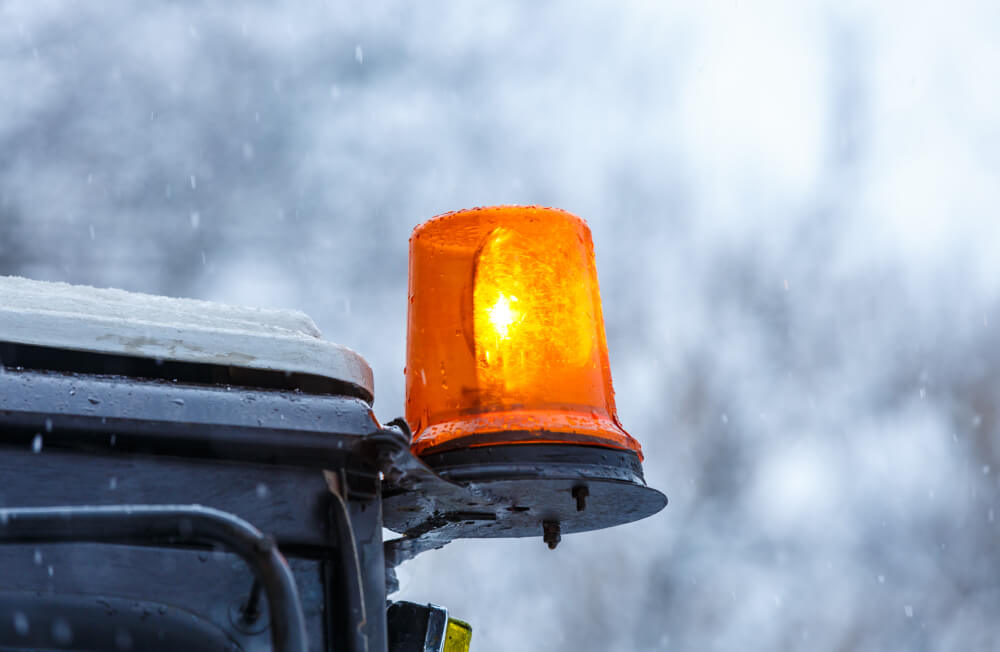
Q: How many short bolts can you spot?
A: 2